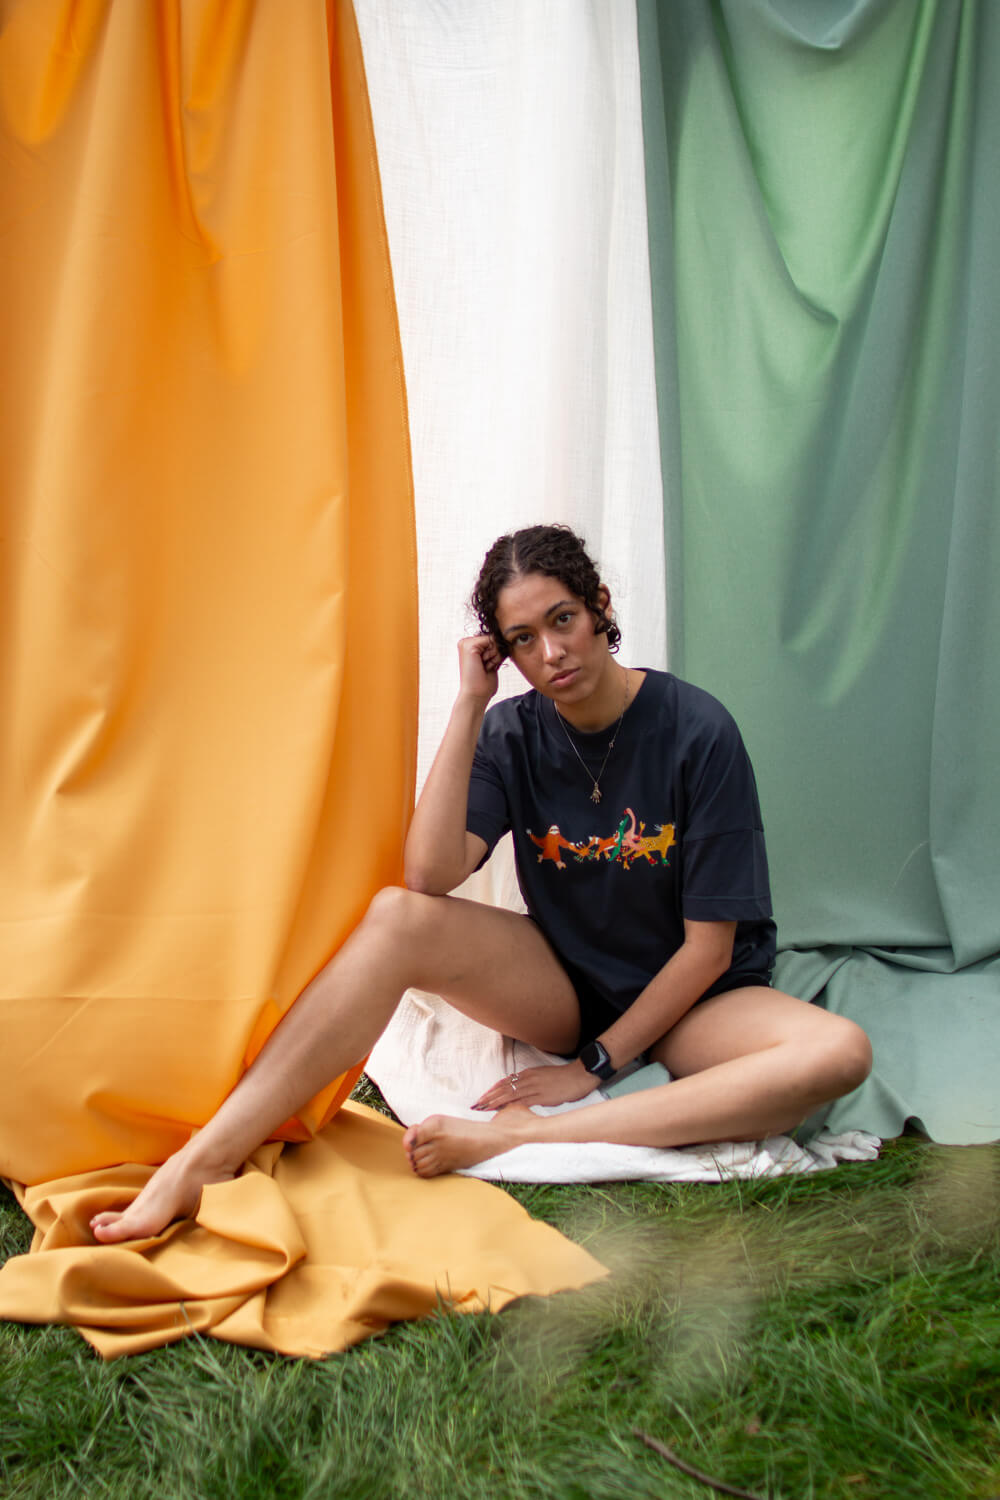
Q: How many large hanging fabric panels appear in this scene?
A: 3